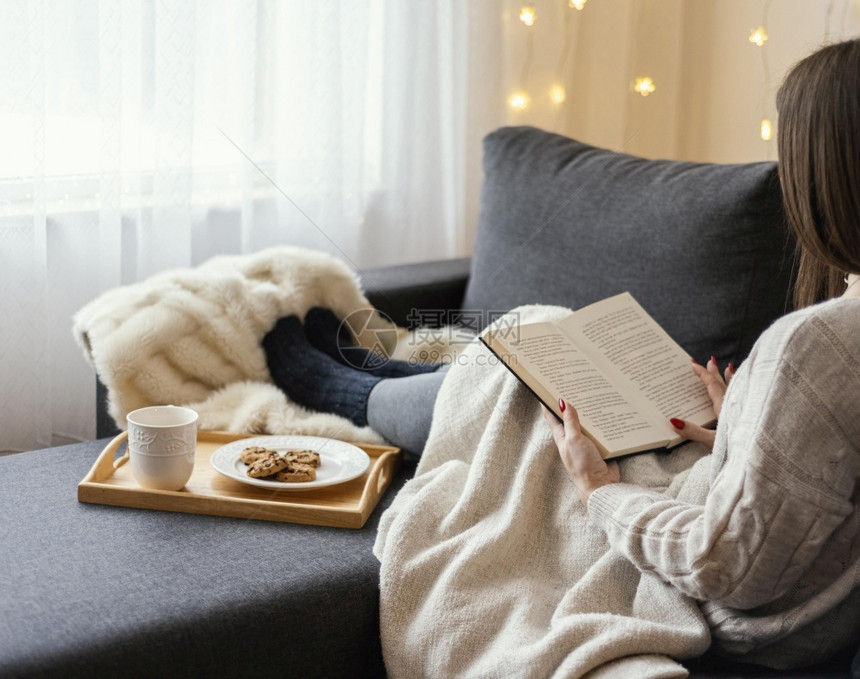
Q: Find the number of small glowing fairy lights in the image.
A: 7